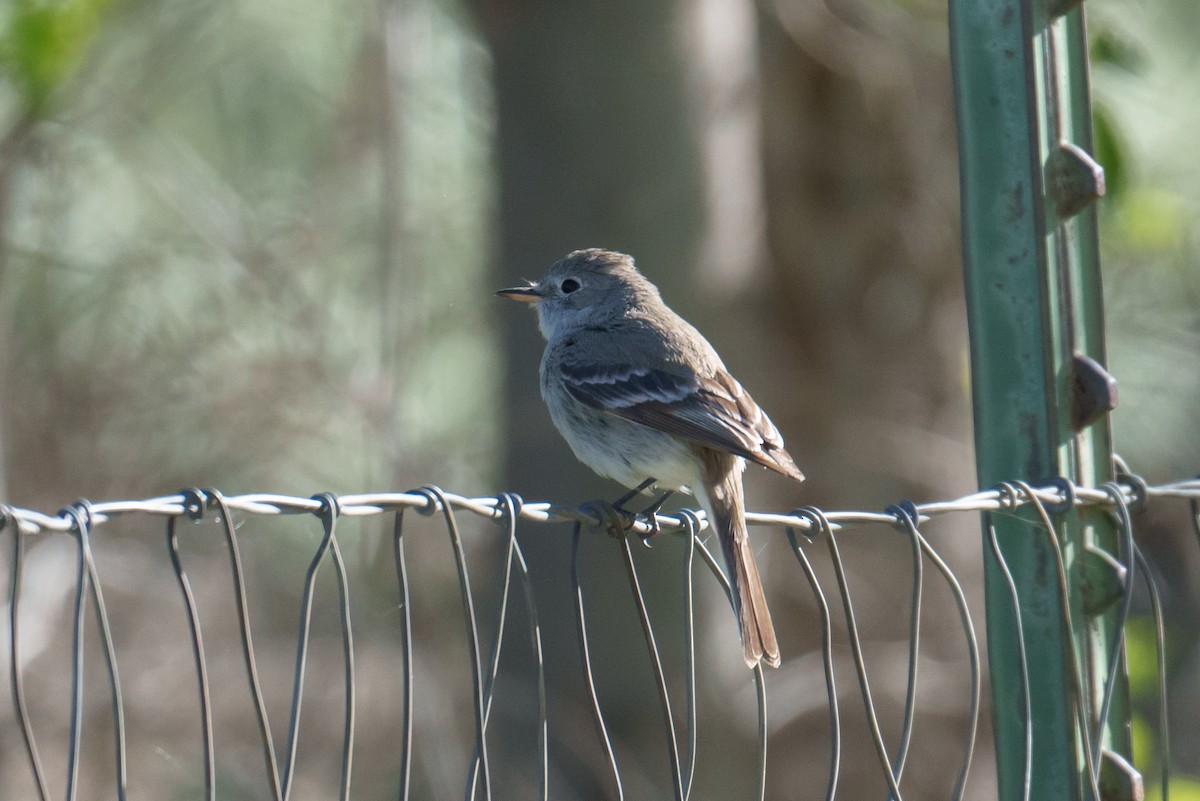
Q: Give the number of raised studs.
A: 5